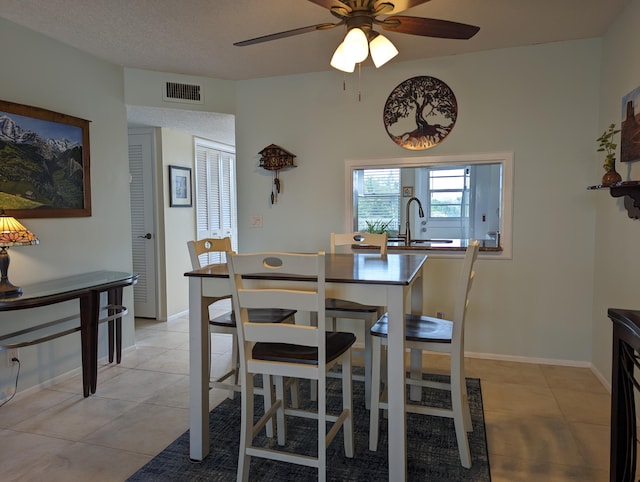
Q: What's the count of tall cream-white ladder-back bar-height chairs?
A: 4